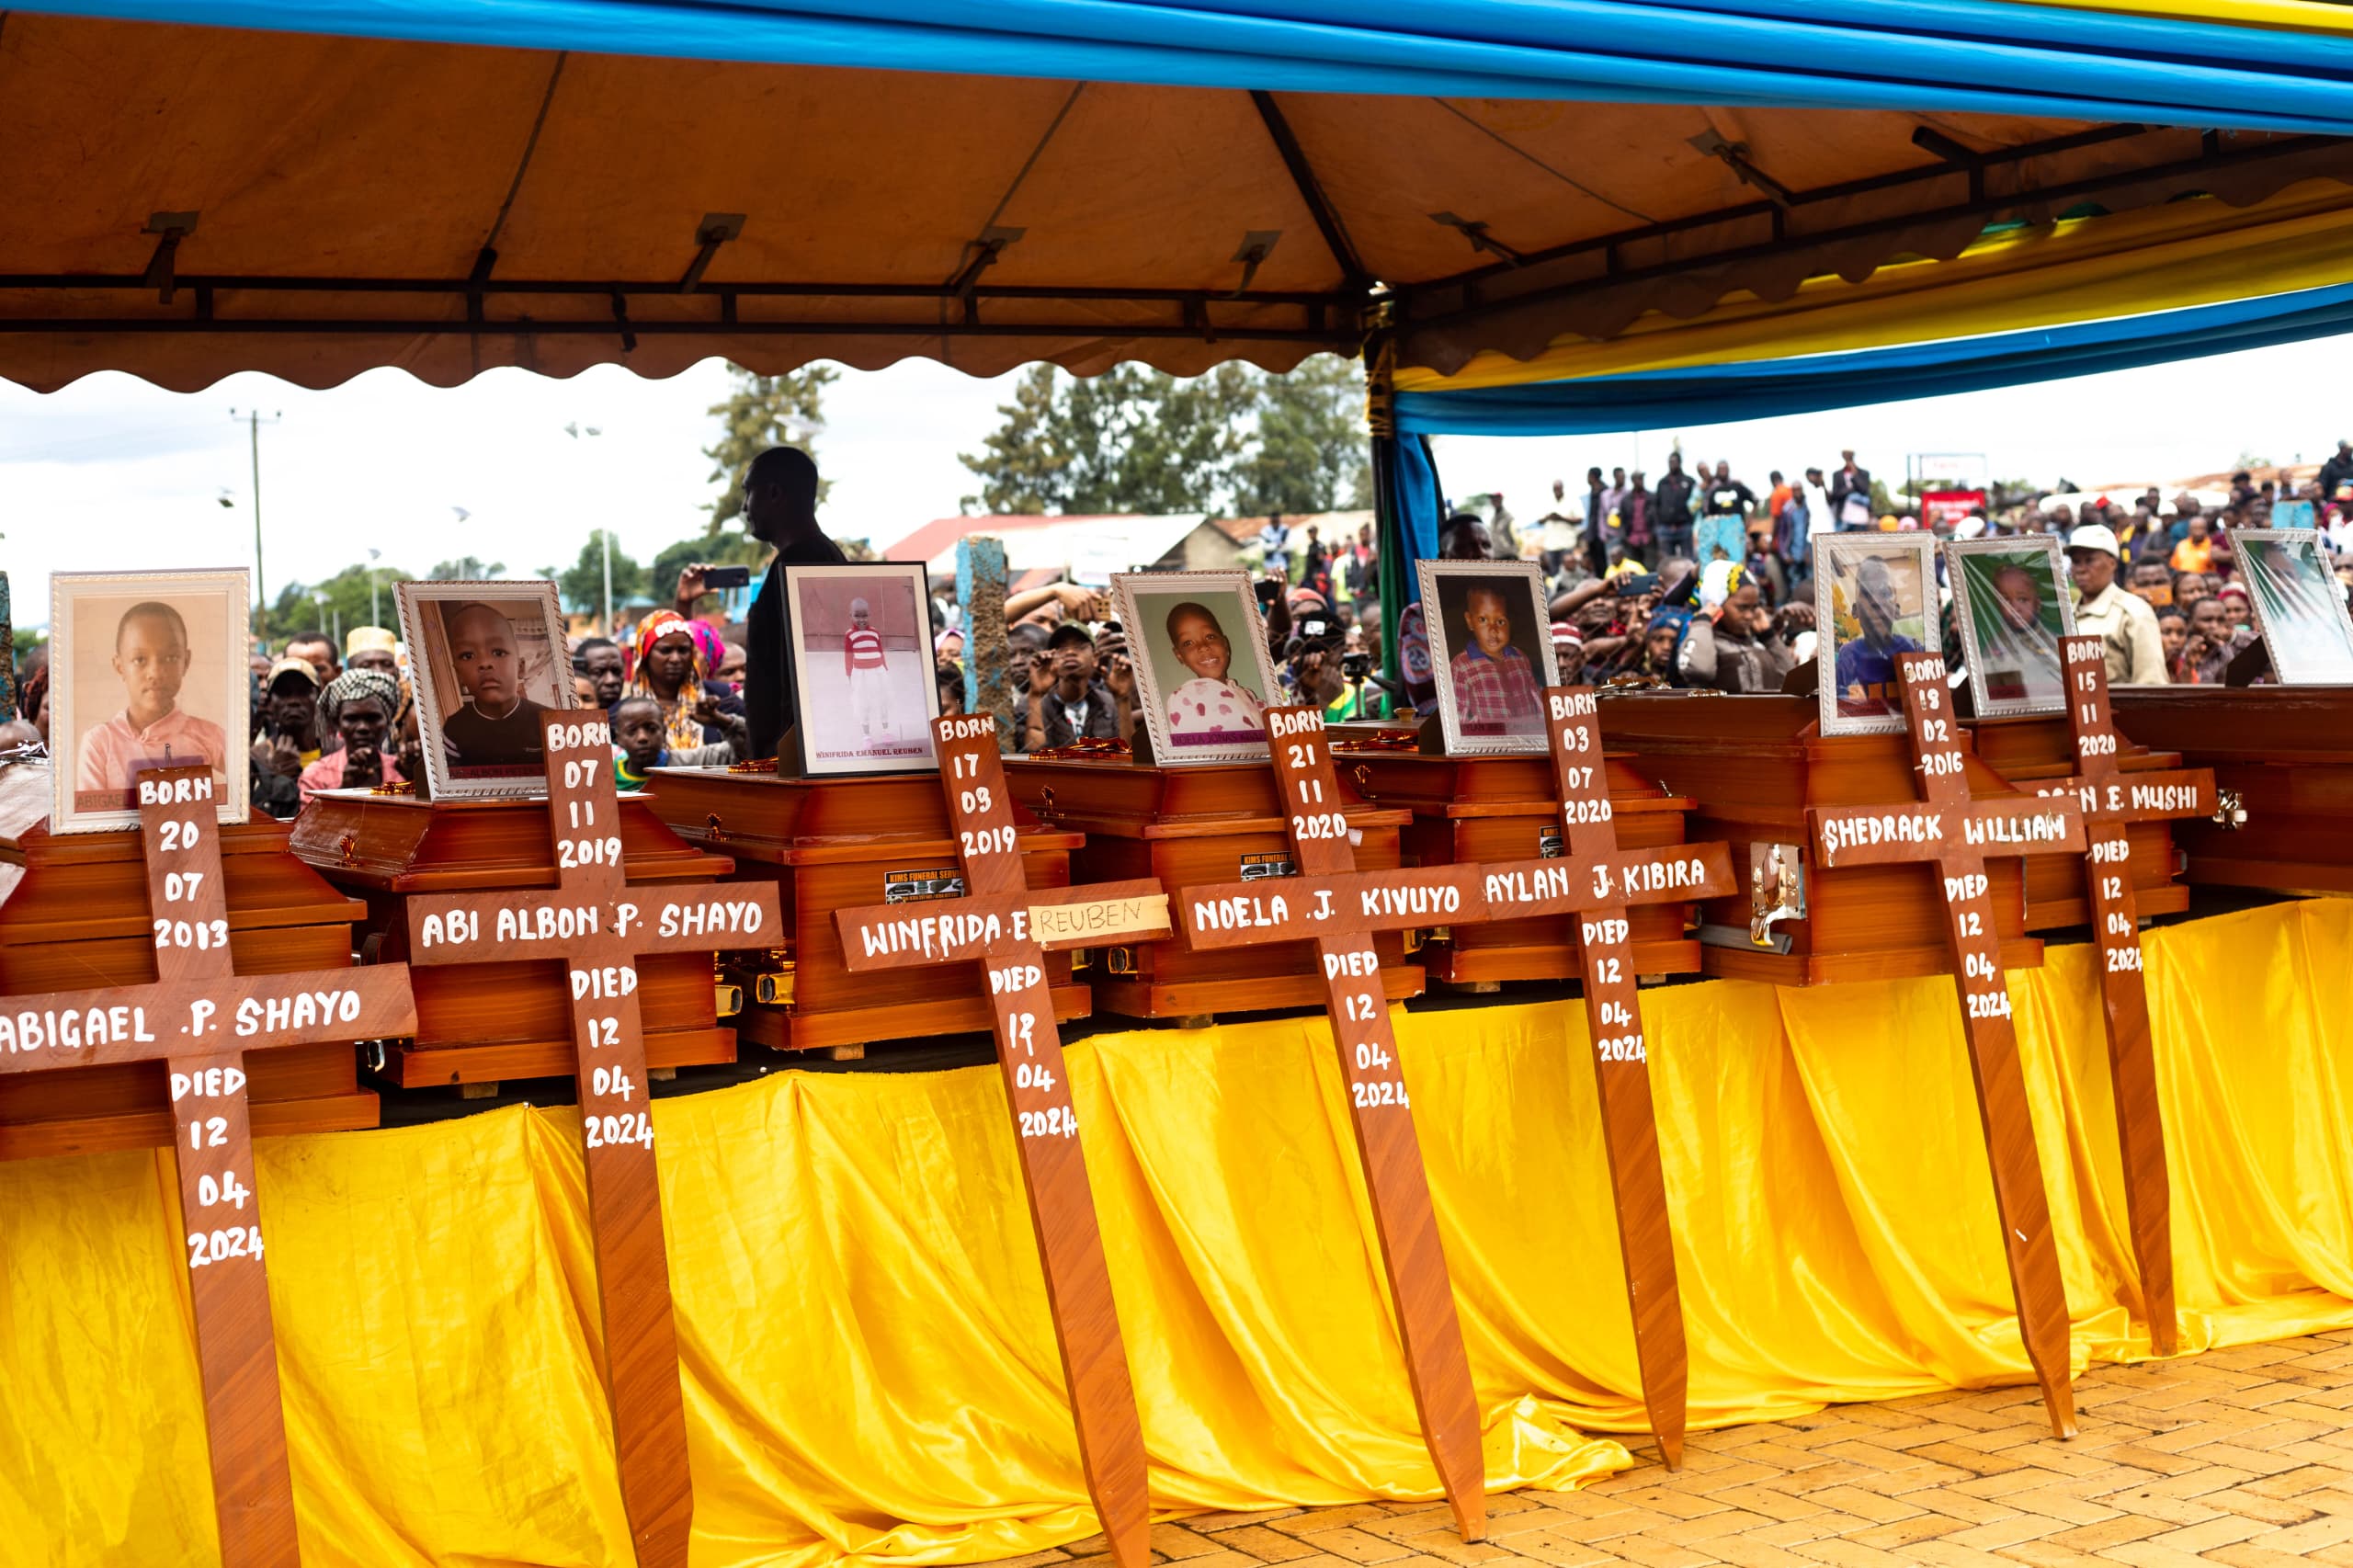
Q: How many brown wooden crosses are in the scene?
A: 7